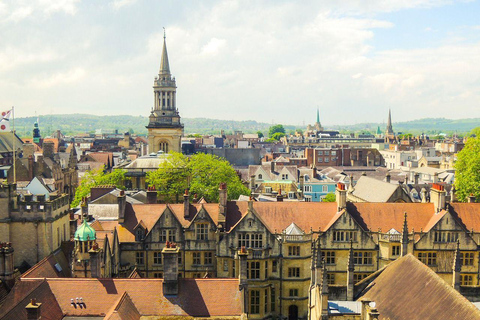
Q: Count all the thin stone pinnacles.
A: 6